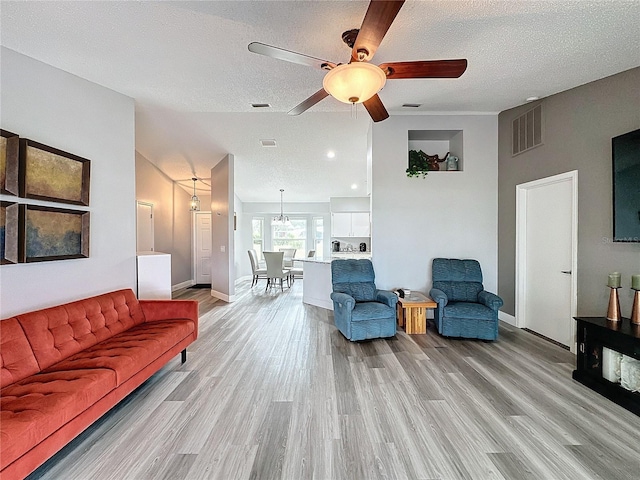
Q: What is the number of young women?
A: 0